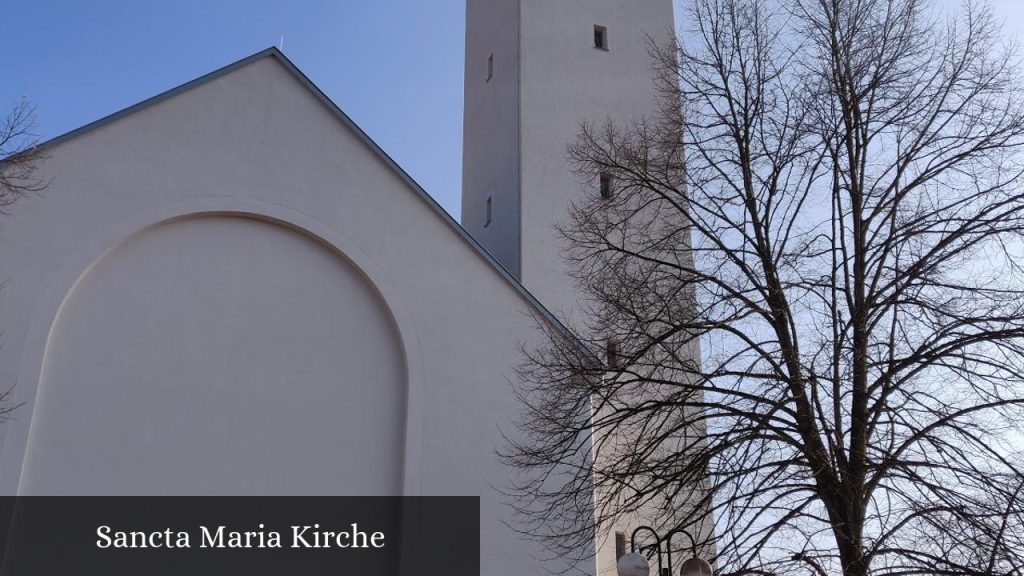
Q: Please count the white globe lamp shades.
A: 2